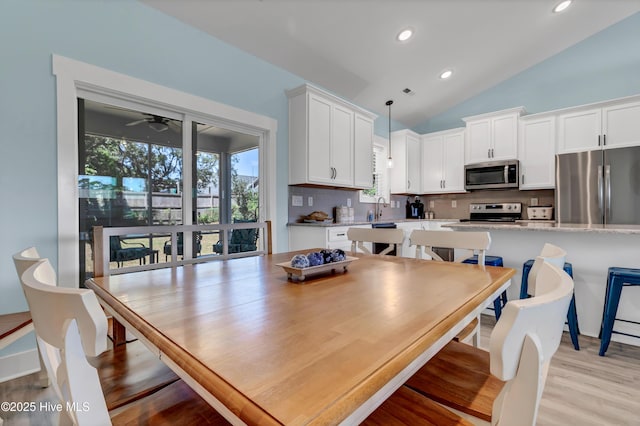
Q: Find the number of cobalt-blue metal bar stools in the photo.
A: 3